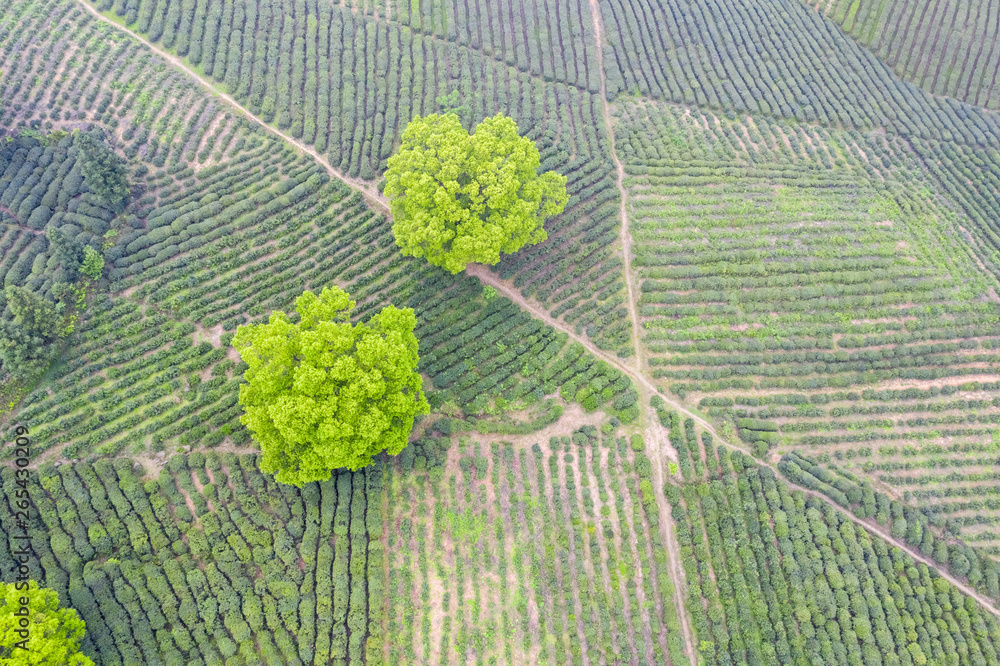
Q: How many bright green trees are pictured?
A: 3